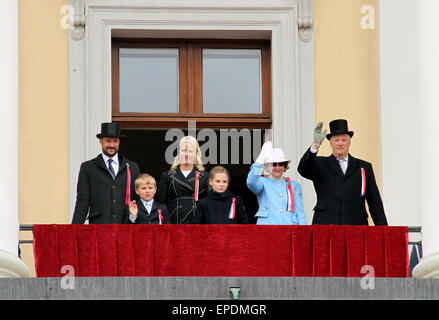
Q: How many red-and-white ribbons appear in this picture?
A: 6